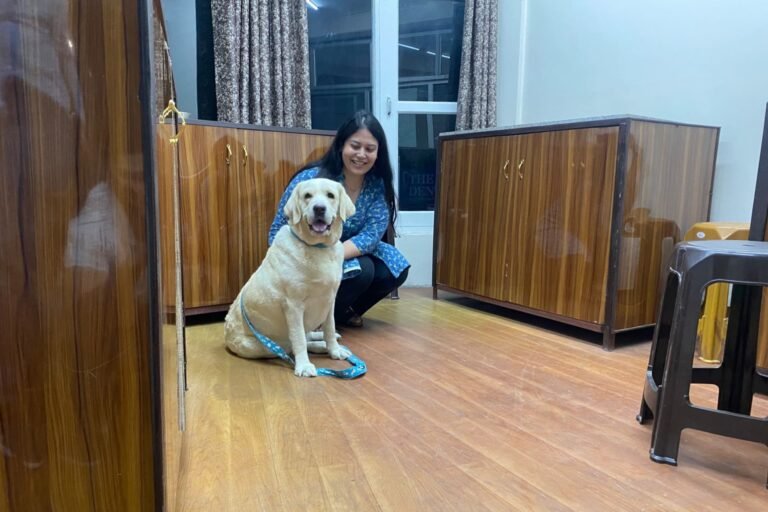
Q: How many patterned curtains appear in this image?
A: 2